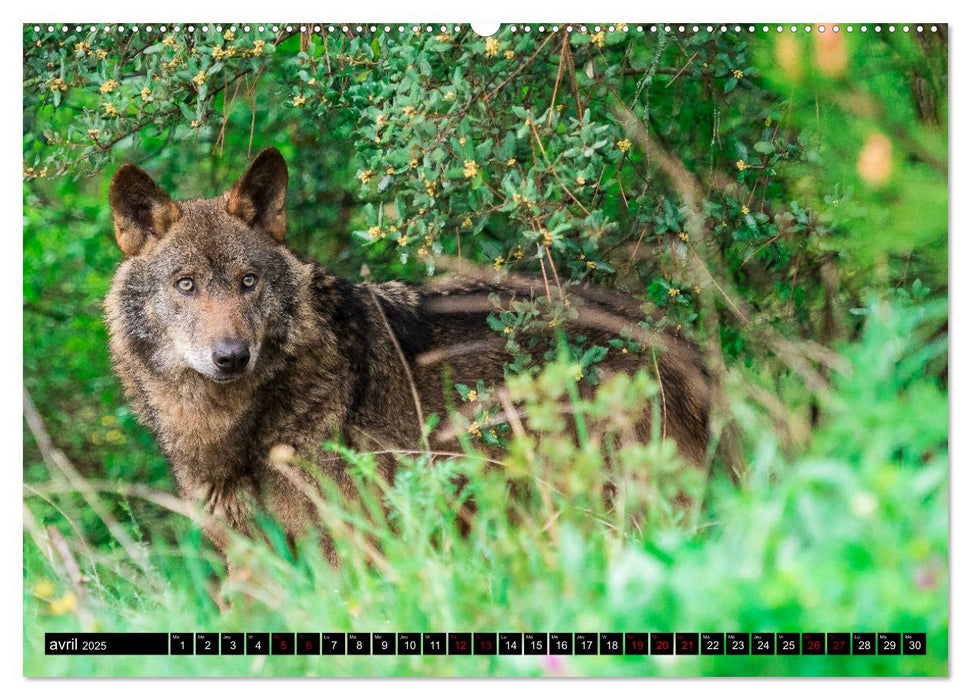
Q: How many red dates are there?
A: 9